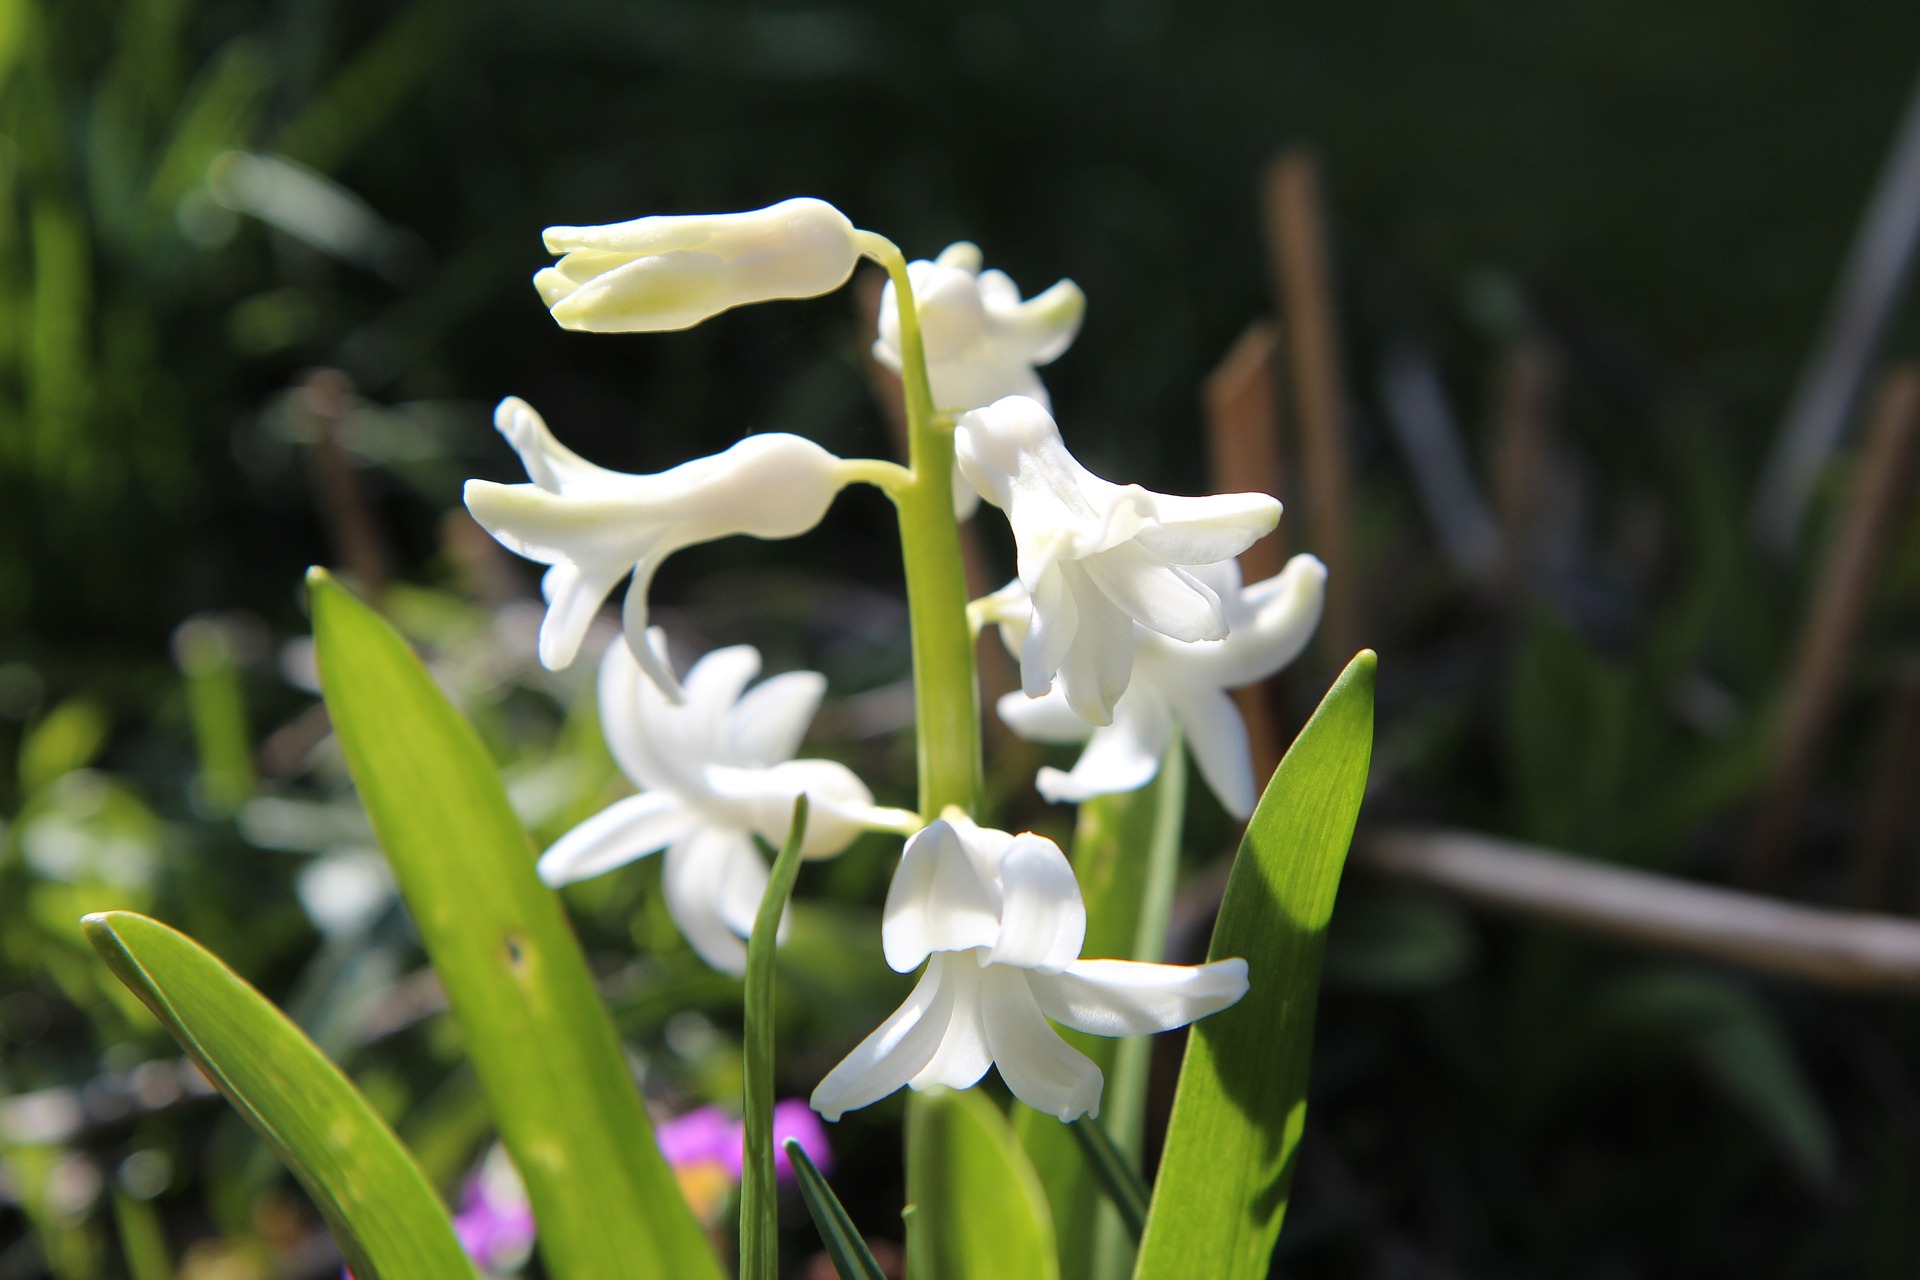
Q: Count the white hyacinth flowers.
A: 7